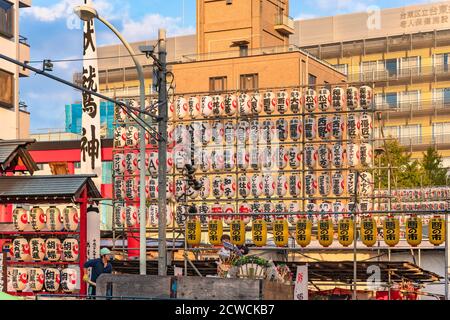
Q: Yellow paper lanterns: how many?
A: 12